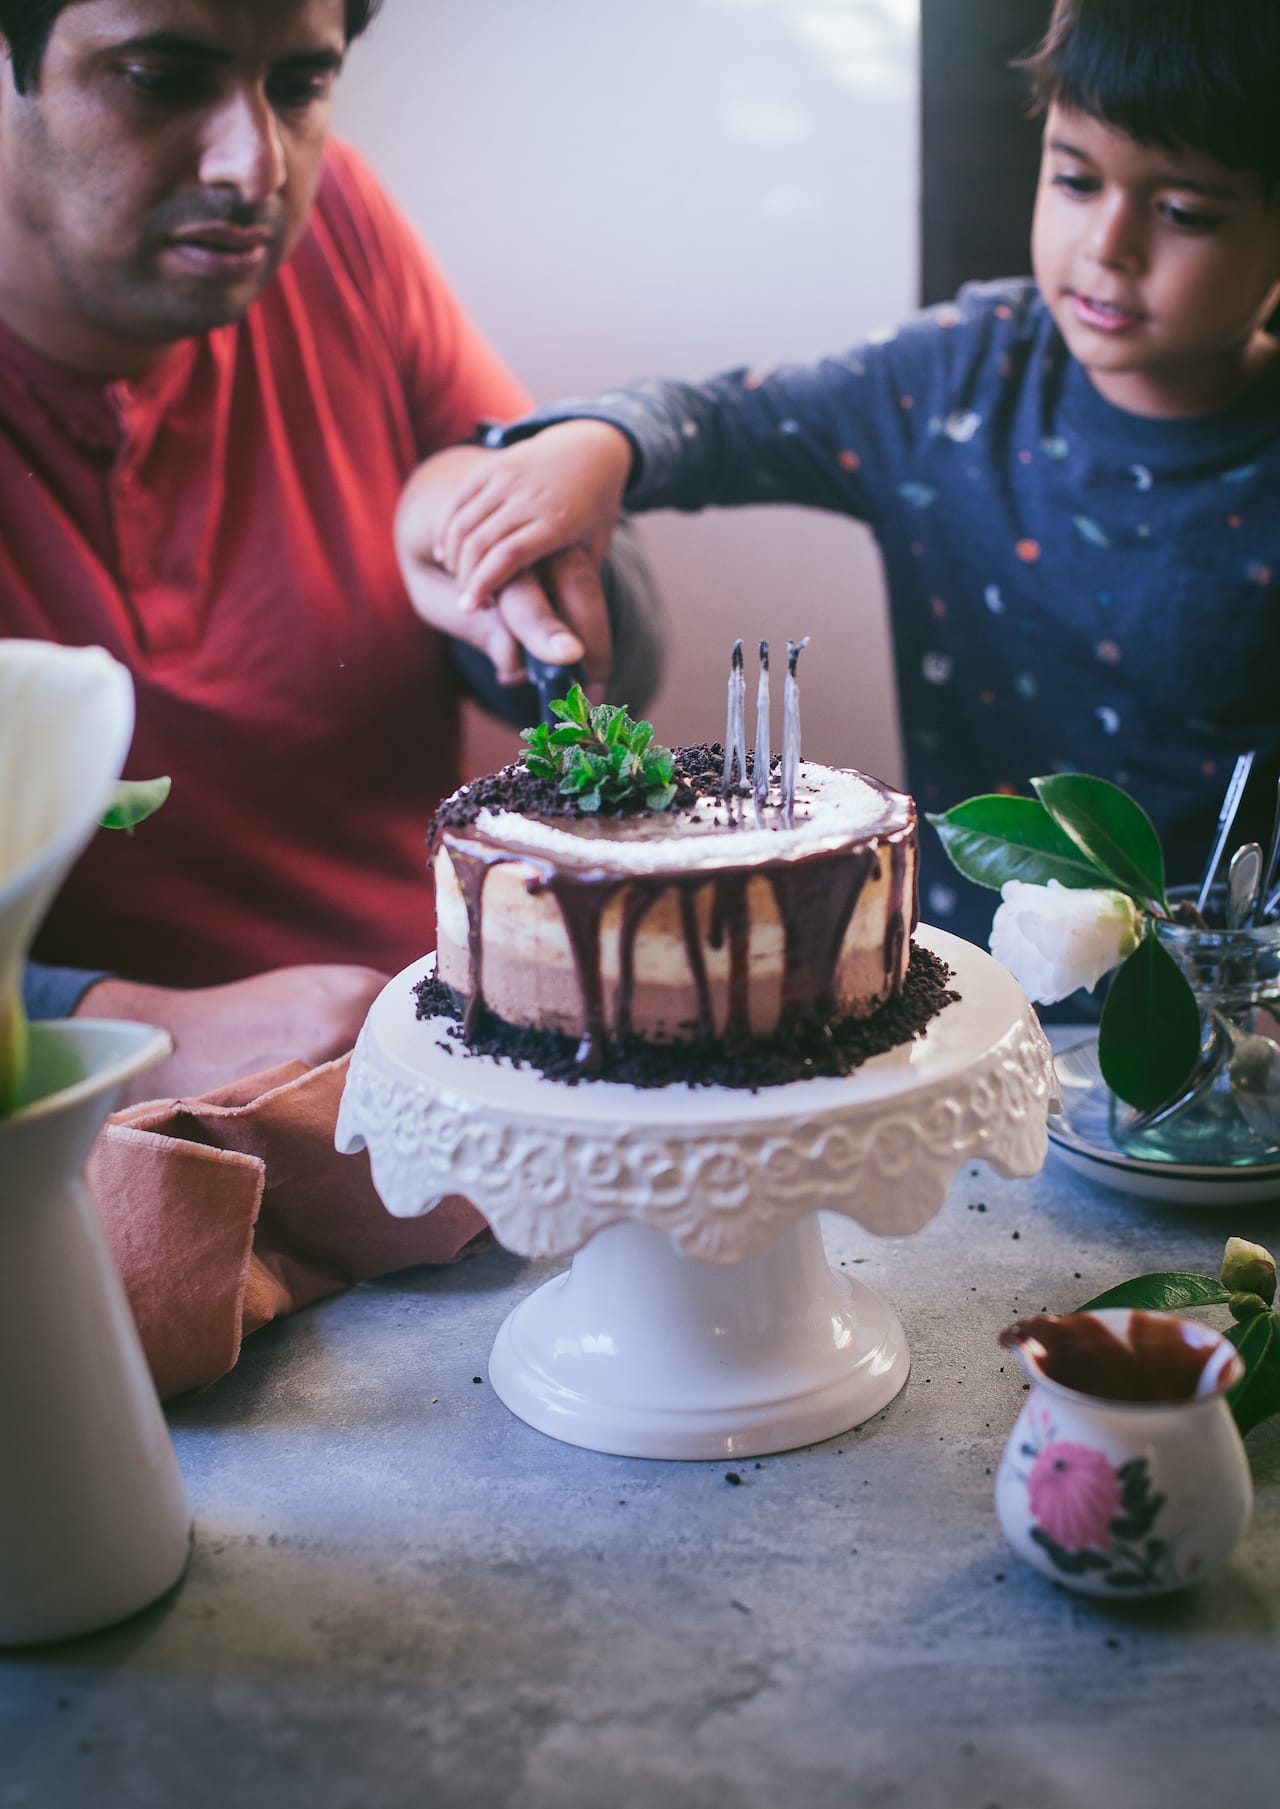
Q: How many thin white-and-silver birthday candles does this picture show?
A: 3